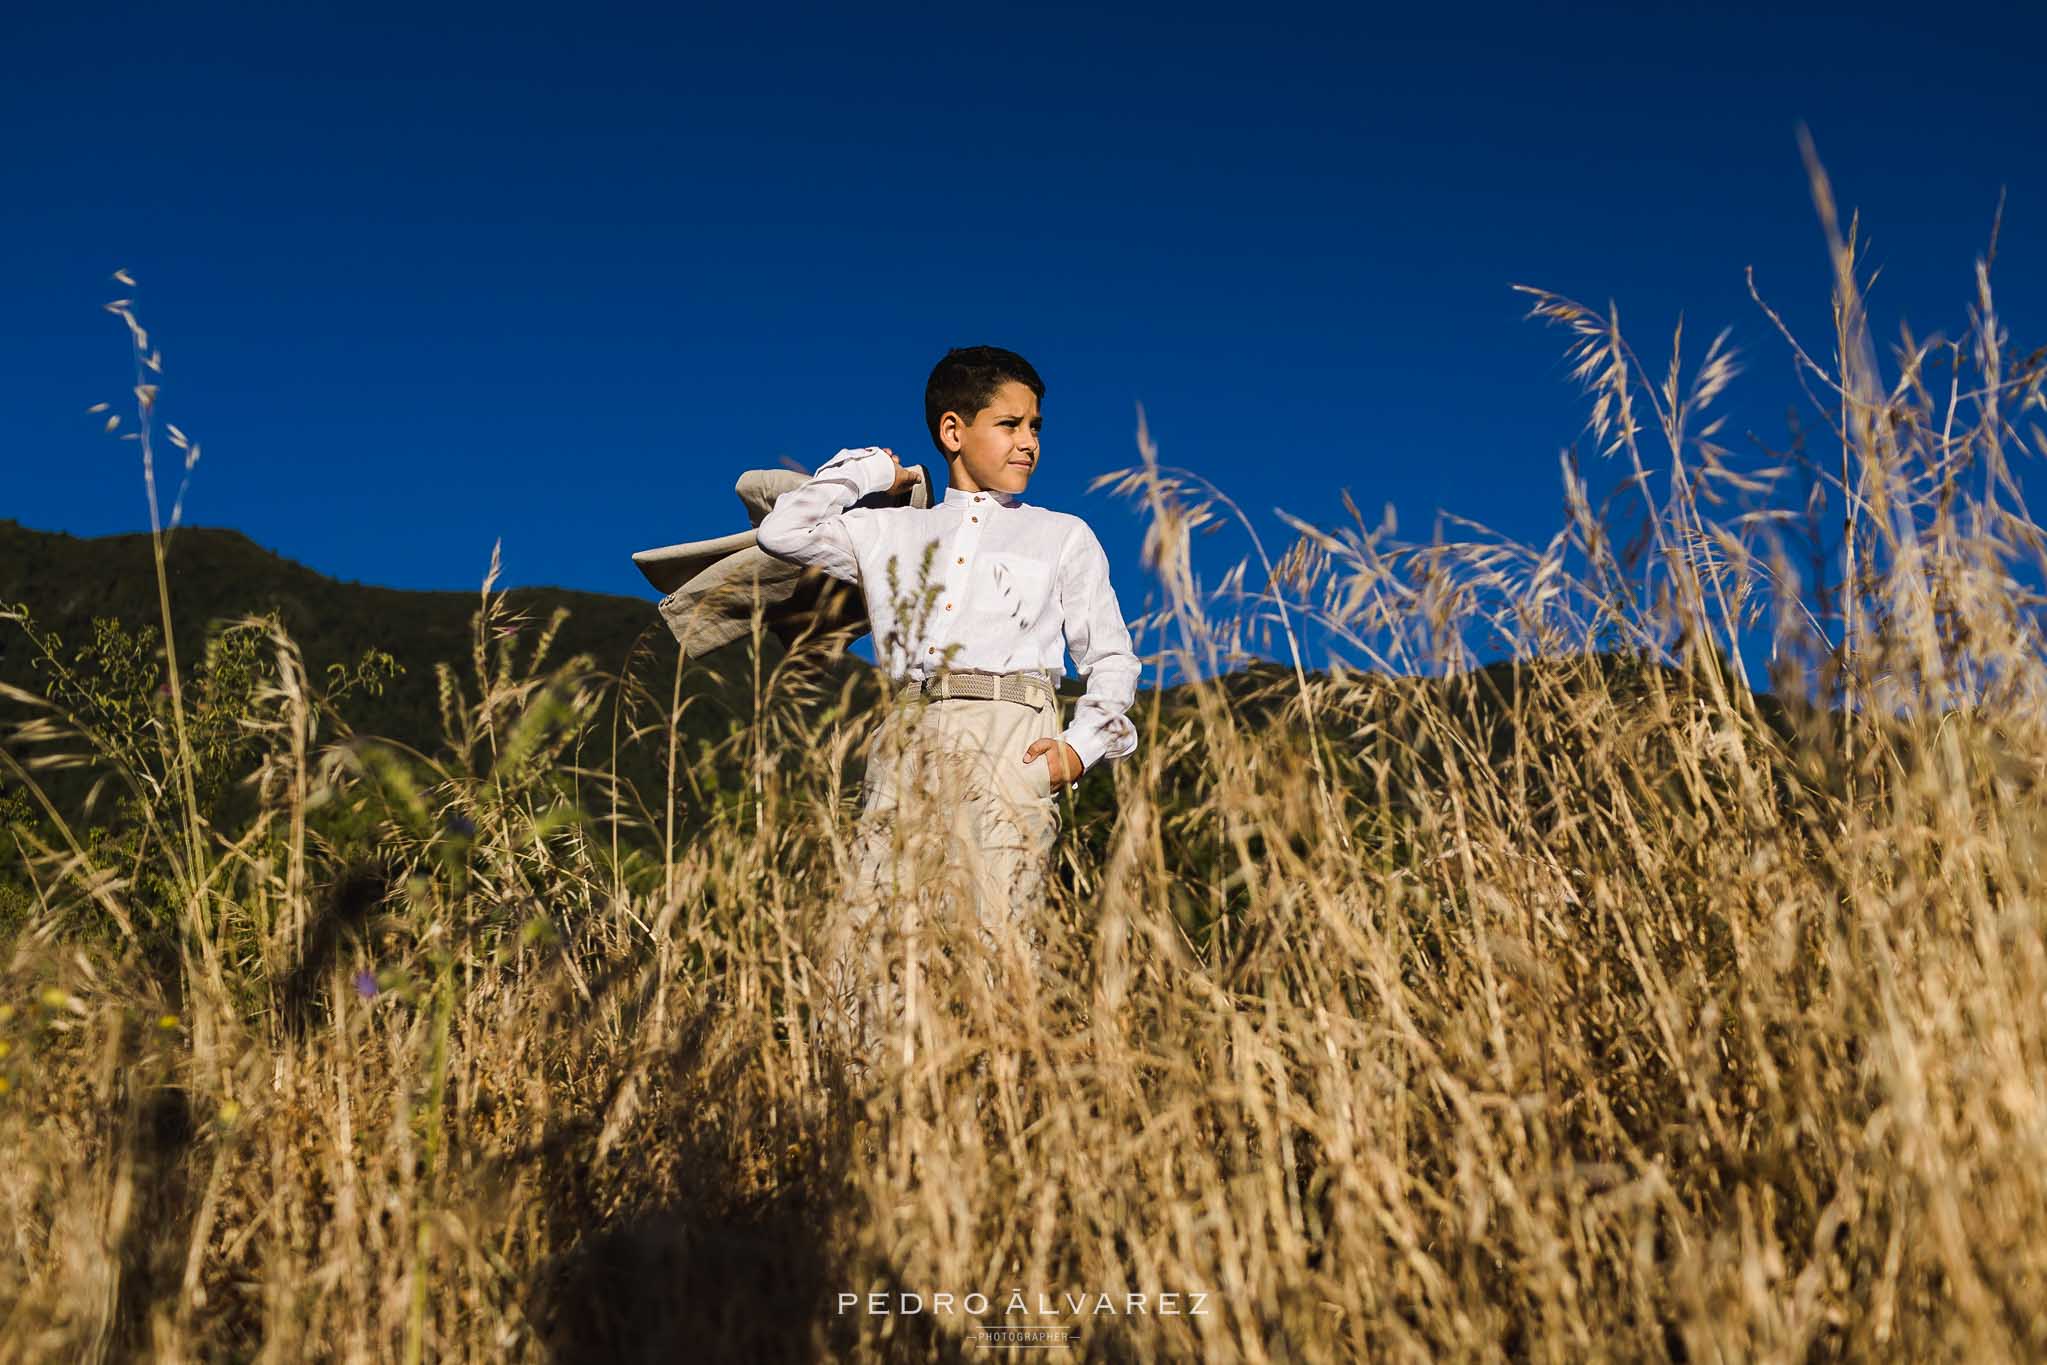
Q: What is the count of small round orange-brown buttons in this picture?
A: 5